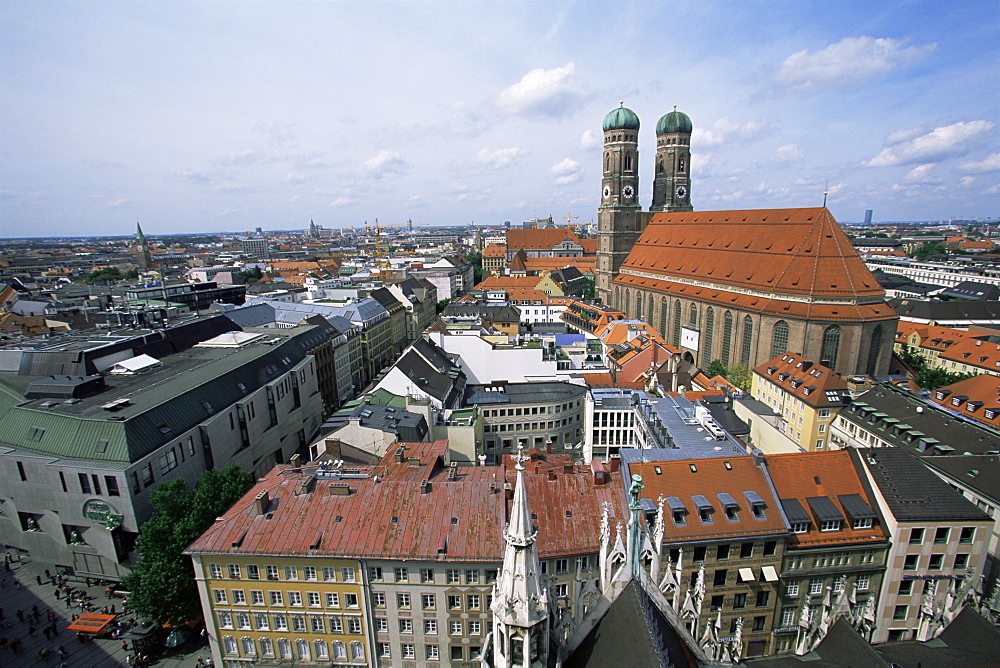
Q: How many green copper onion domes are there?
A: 2